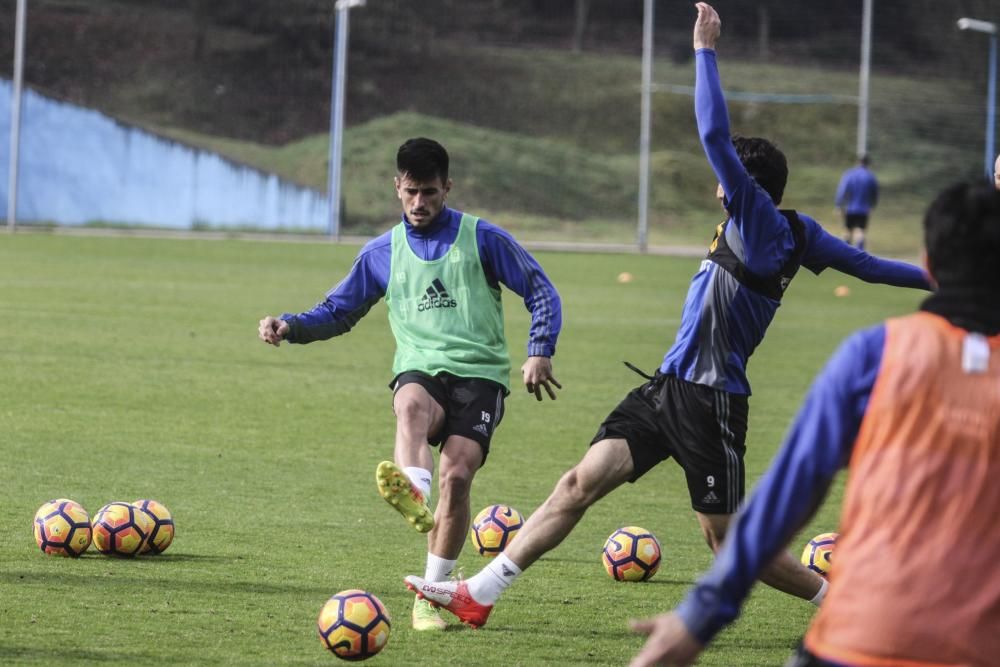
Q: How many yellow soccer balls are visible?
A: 7